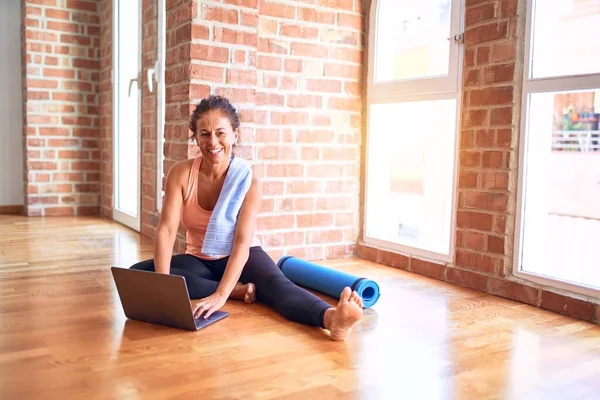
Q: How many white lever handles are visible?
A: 2